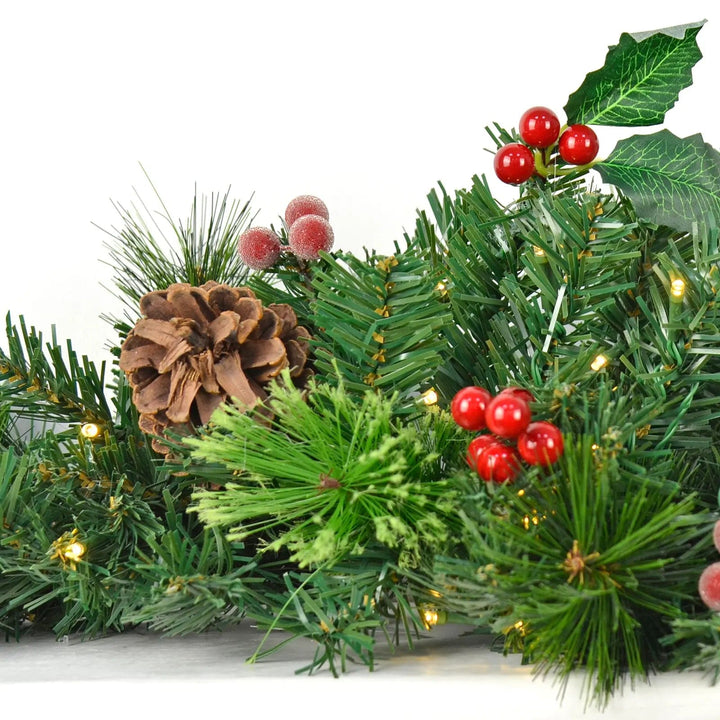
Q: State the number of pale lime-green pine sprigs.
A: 1